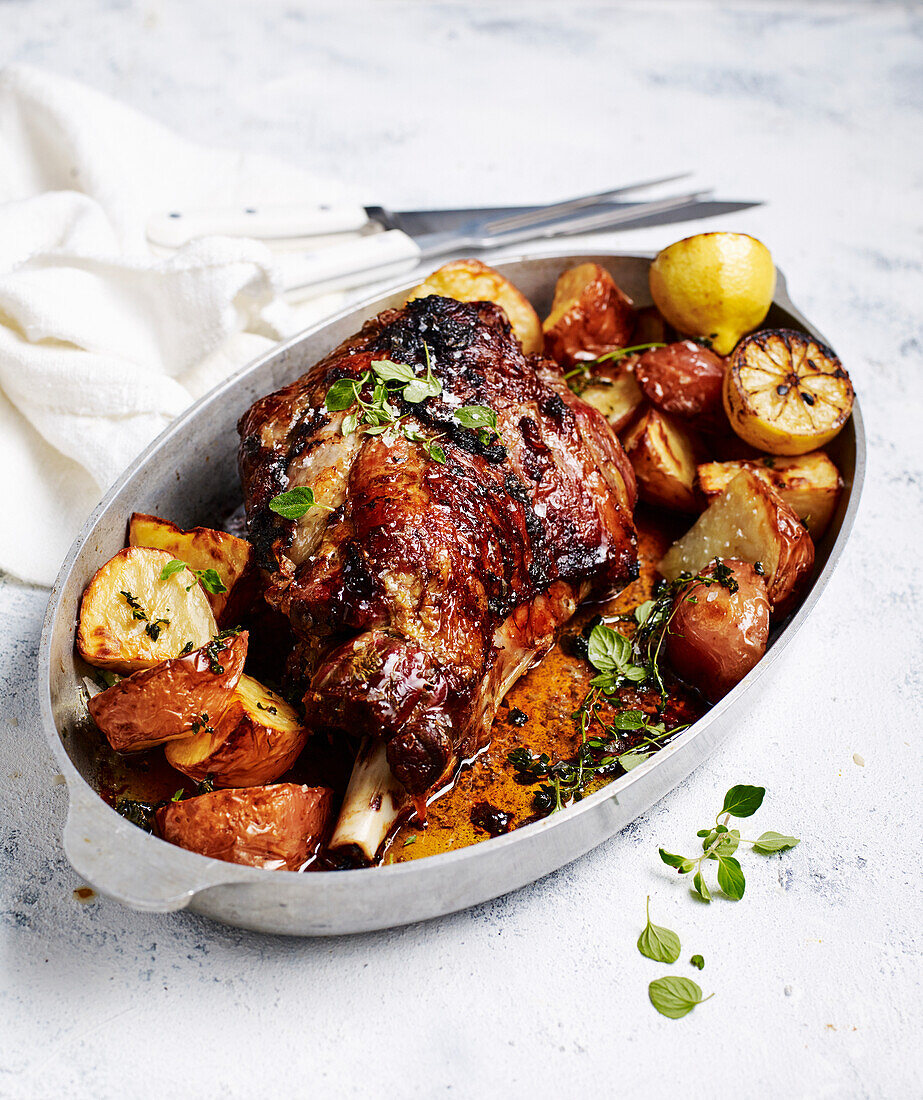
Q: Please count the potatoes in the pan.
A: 13